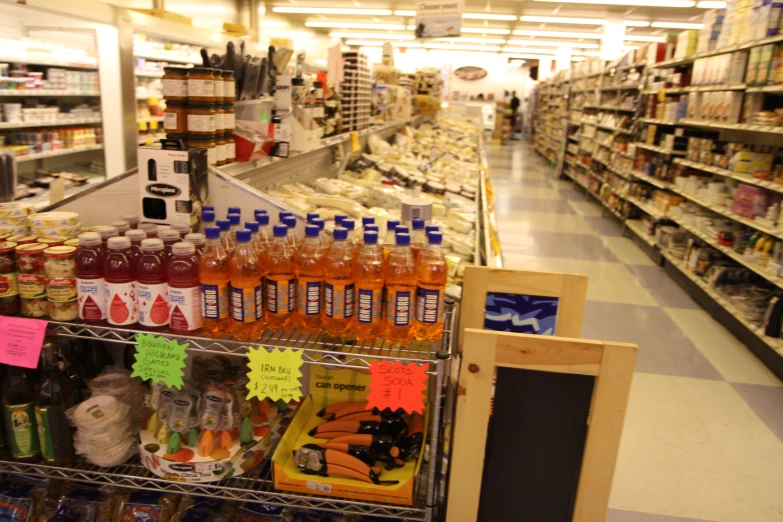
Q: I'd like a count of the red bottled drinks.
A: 12